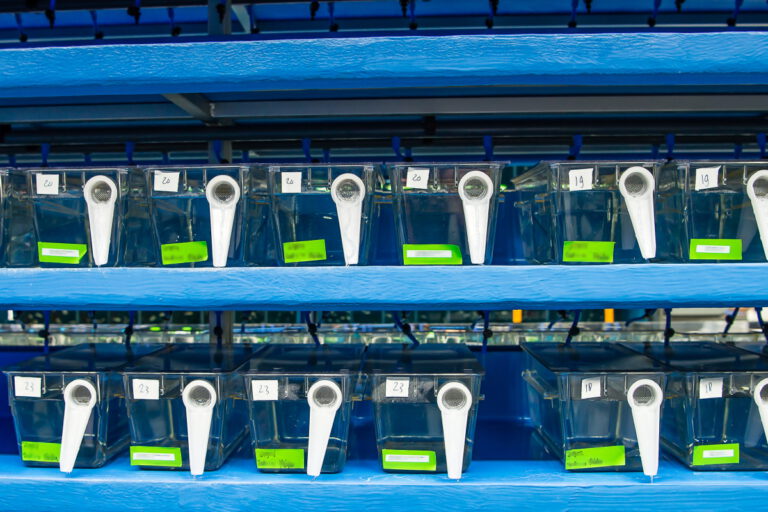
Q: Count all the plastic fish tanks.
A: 12